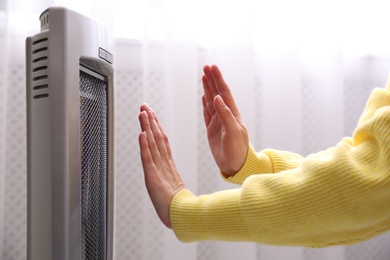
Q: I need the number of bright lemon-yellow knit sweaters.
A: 1